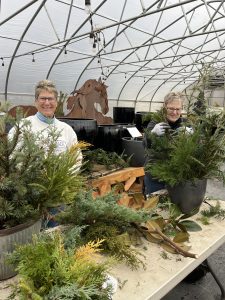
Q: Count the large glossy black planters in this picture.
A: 4